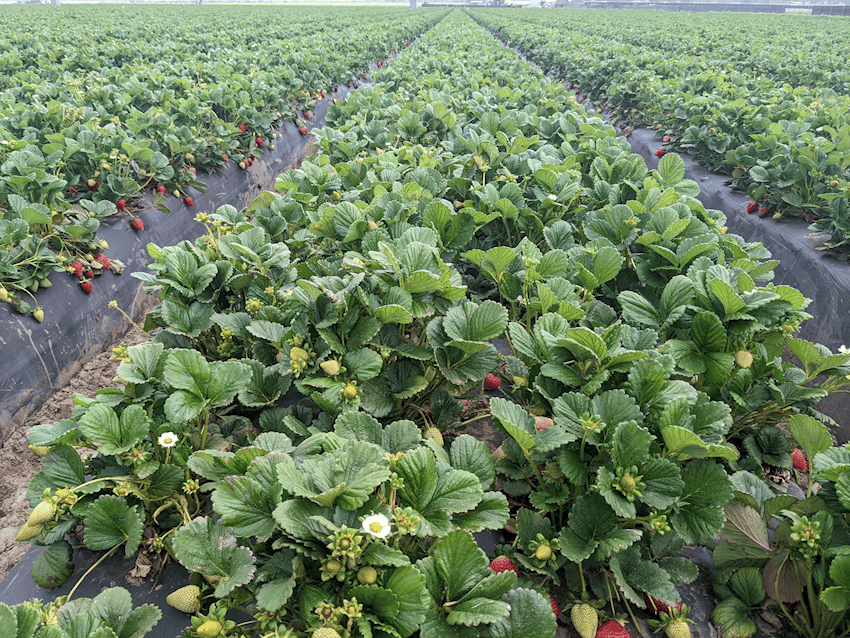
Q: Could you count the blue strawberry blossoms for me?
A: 0